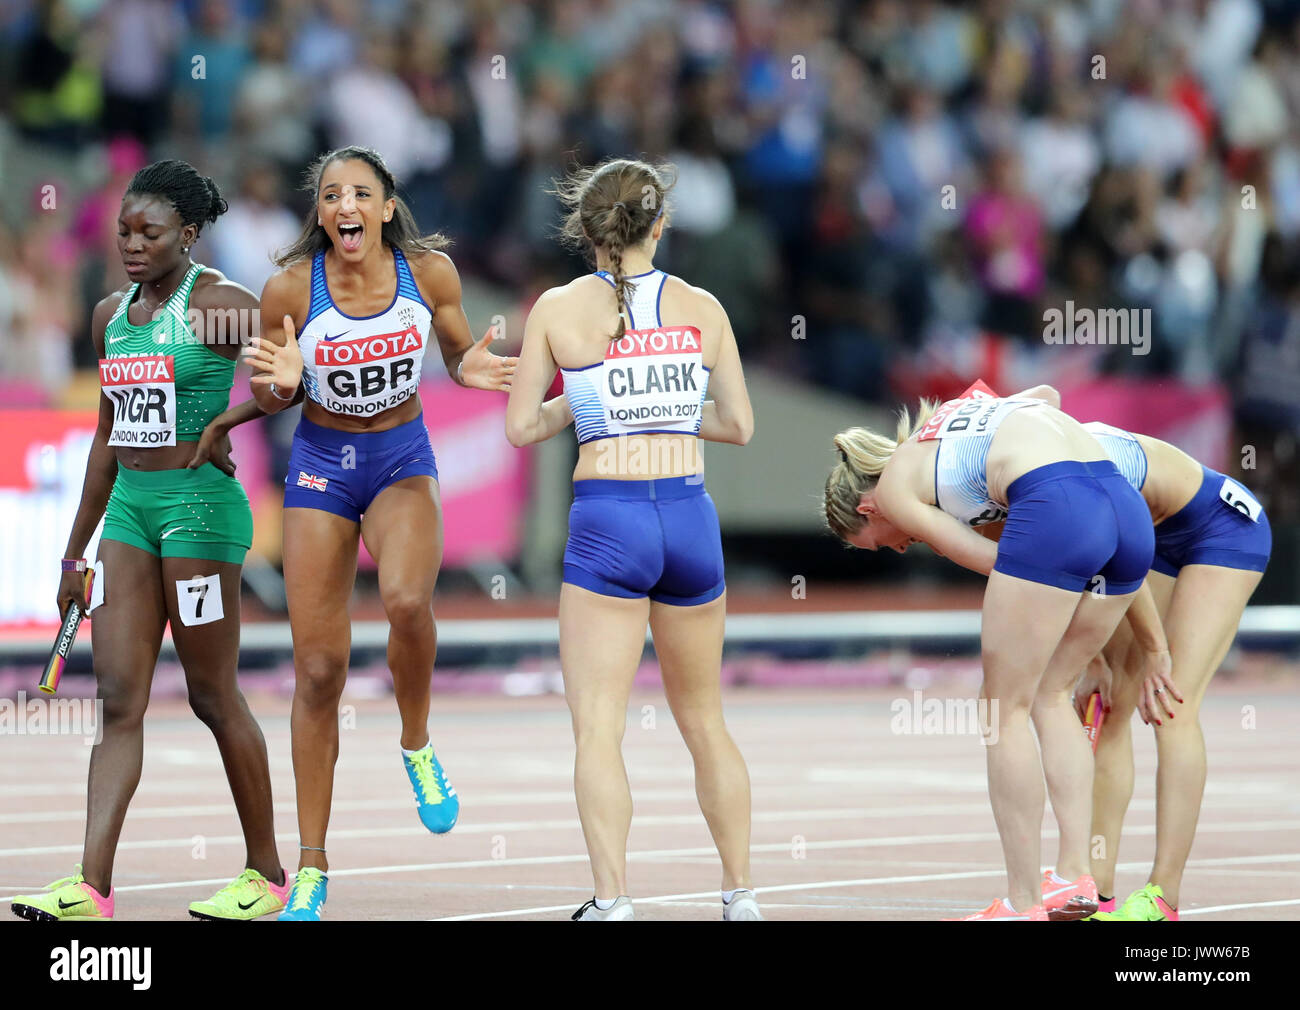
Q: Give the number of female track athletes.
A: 5